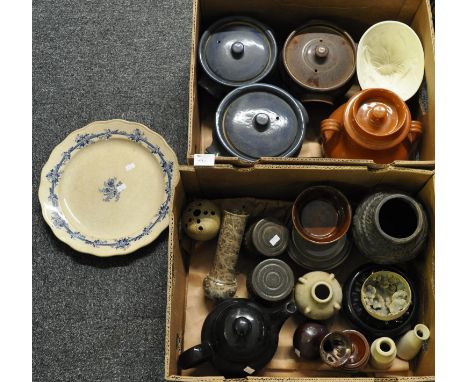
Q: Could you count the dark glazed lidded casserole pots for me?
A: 3